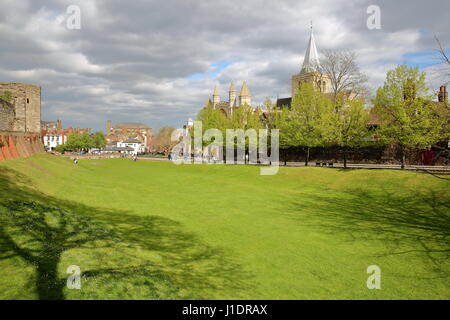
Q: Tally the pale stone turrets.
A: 3